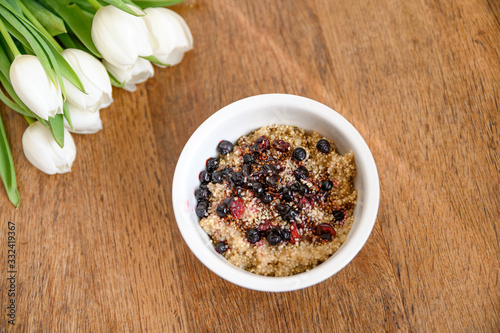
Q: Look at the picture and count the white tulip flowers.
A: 7